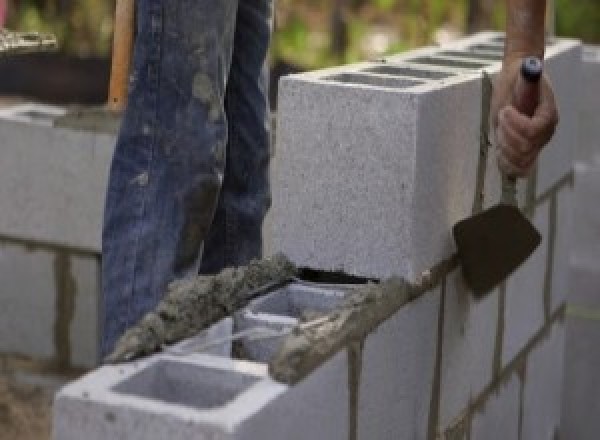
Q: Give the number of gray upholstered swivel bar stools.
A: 0